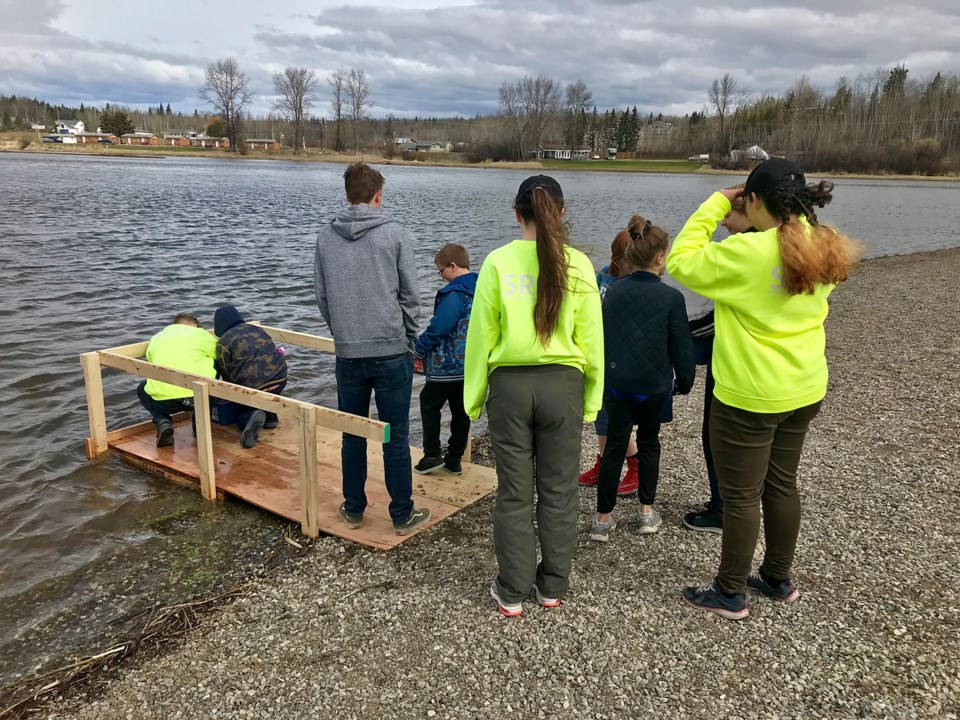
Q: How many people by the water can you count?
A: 9